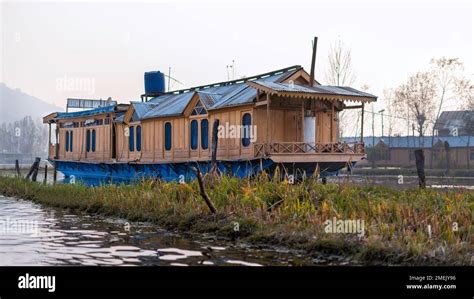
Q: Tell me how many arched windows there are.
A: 10